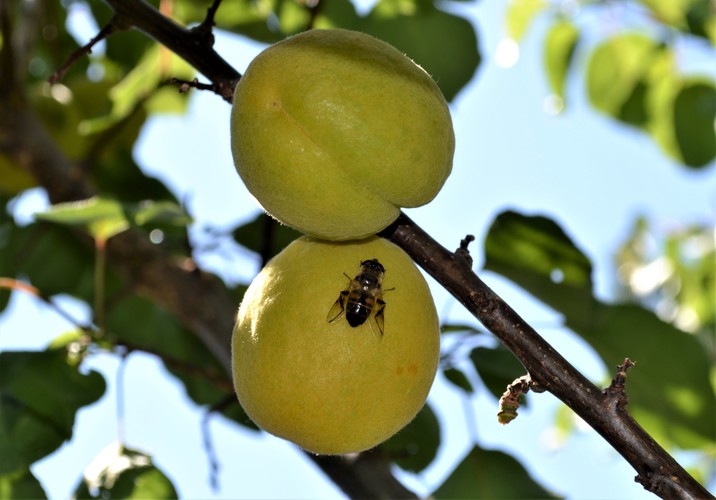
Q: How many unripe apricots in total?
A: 2